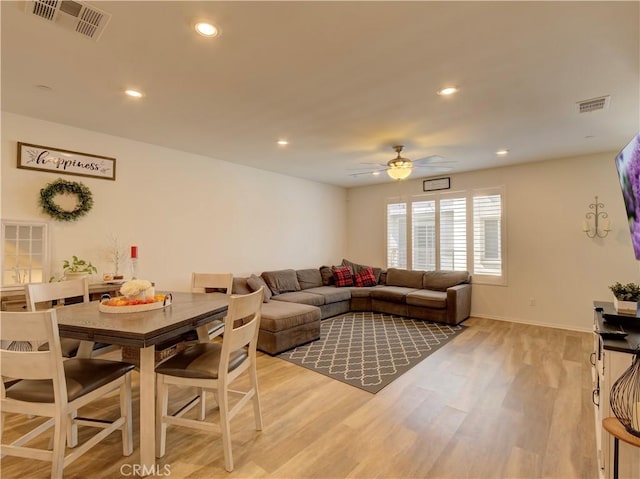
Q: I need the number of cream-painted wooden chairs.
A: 4